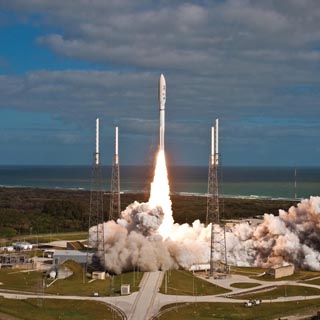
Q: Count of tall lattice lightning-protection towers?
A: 4